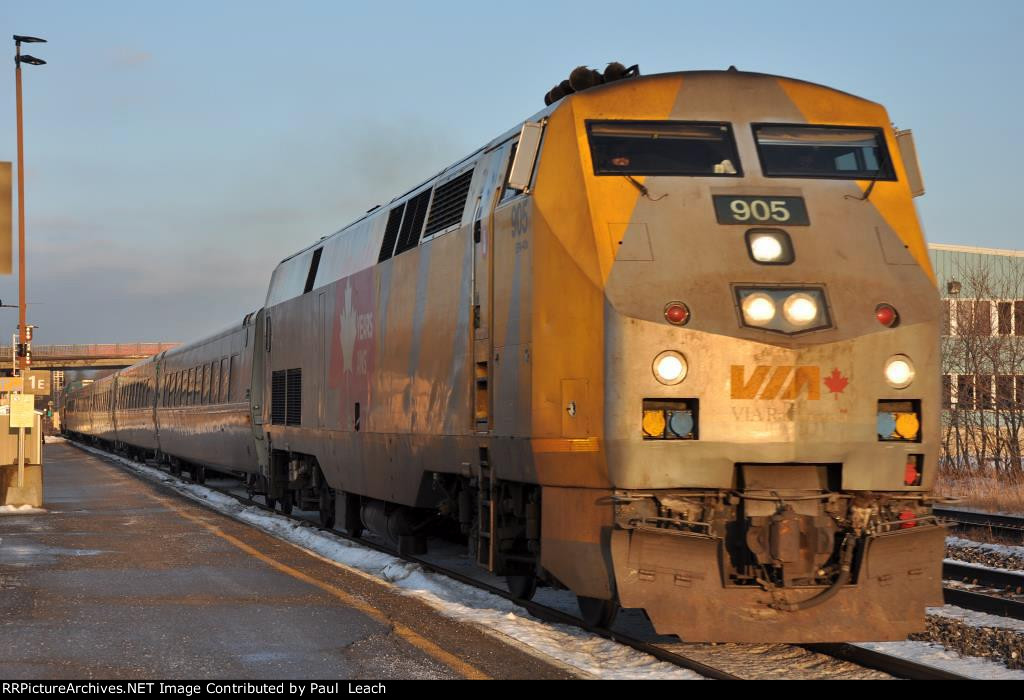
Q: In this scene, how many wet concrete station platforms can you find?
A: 1